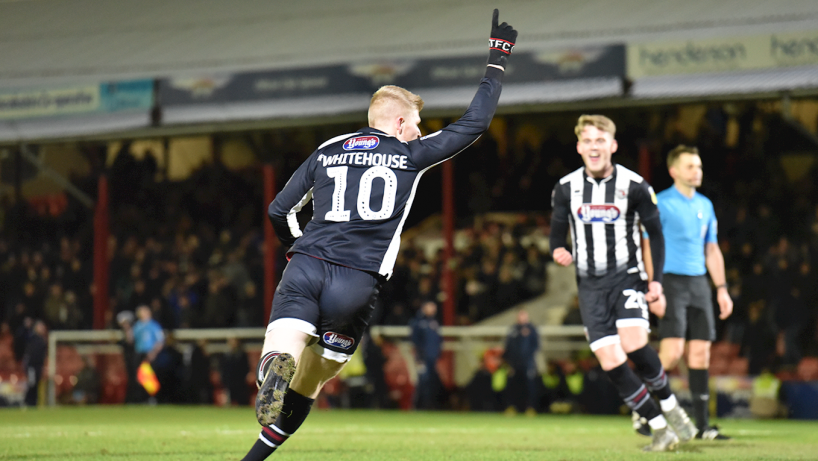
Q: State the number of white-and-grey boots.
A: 2